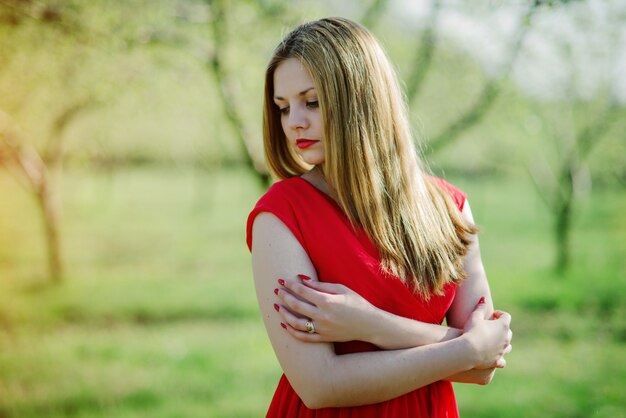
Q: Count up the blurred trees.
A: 3